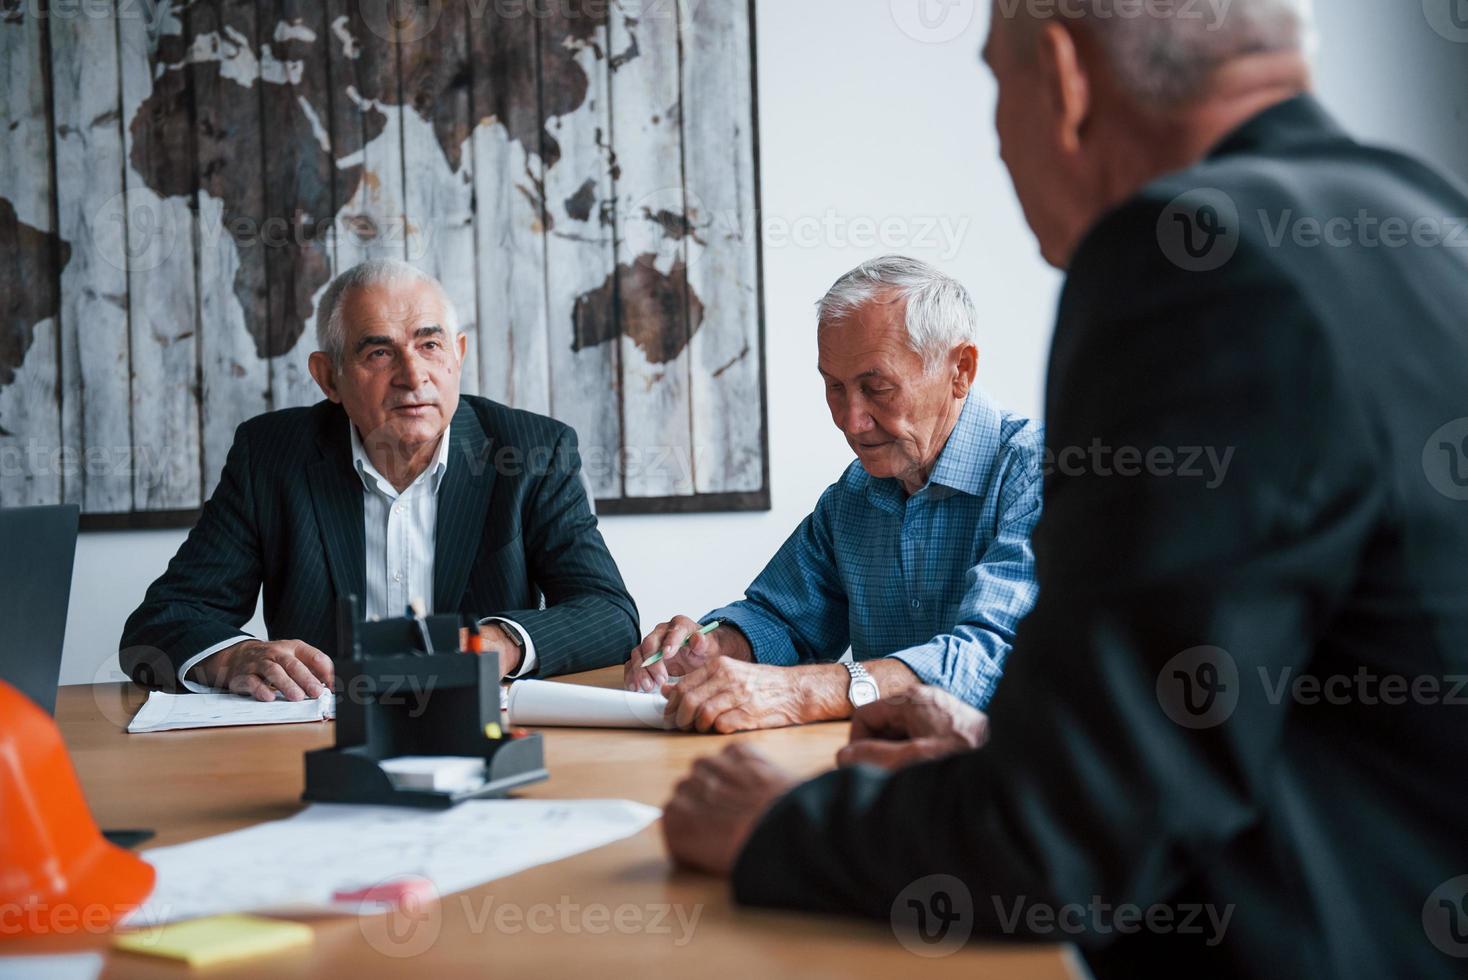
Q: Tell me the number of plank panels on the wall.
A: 11